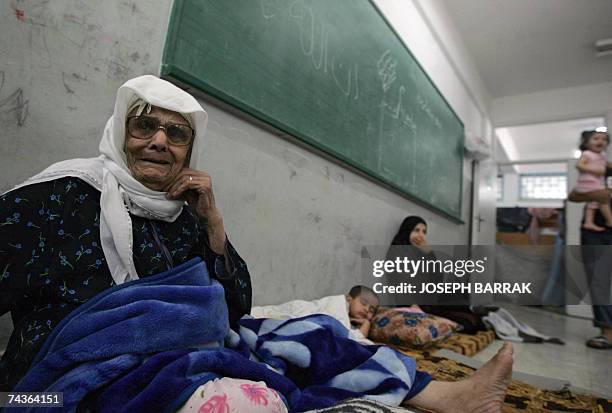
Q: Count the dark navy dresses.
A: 1